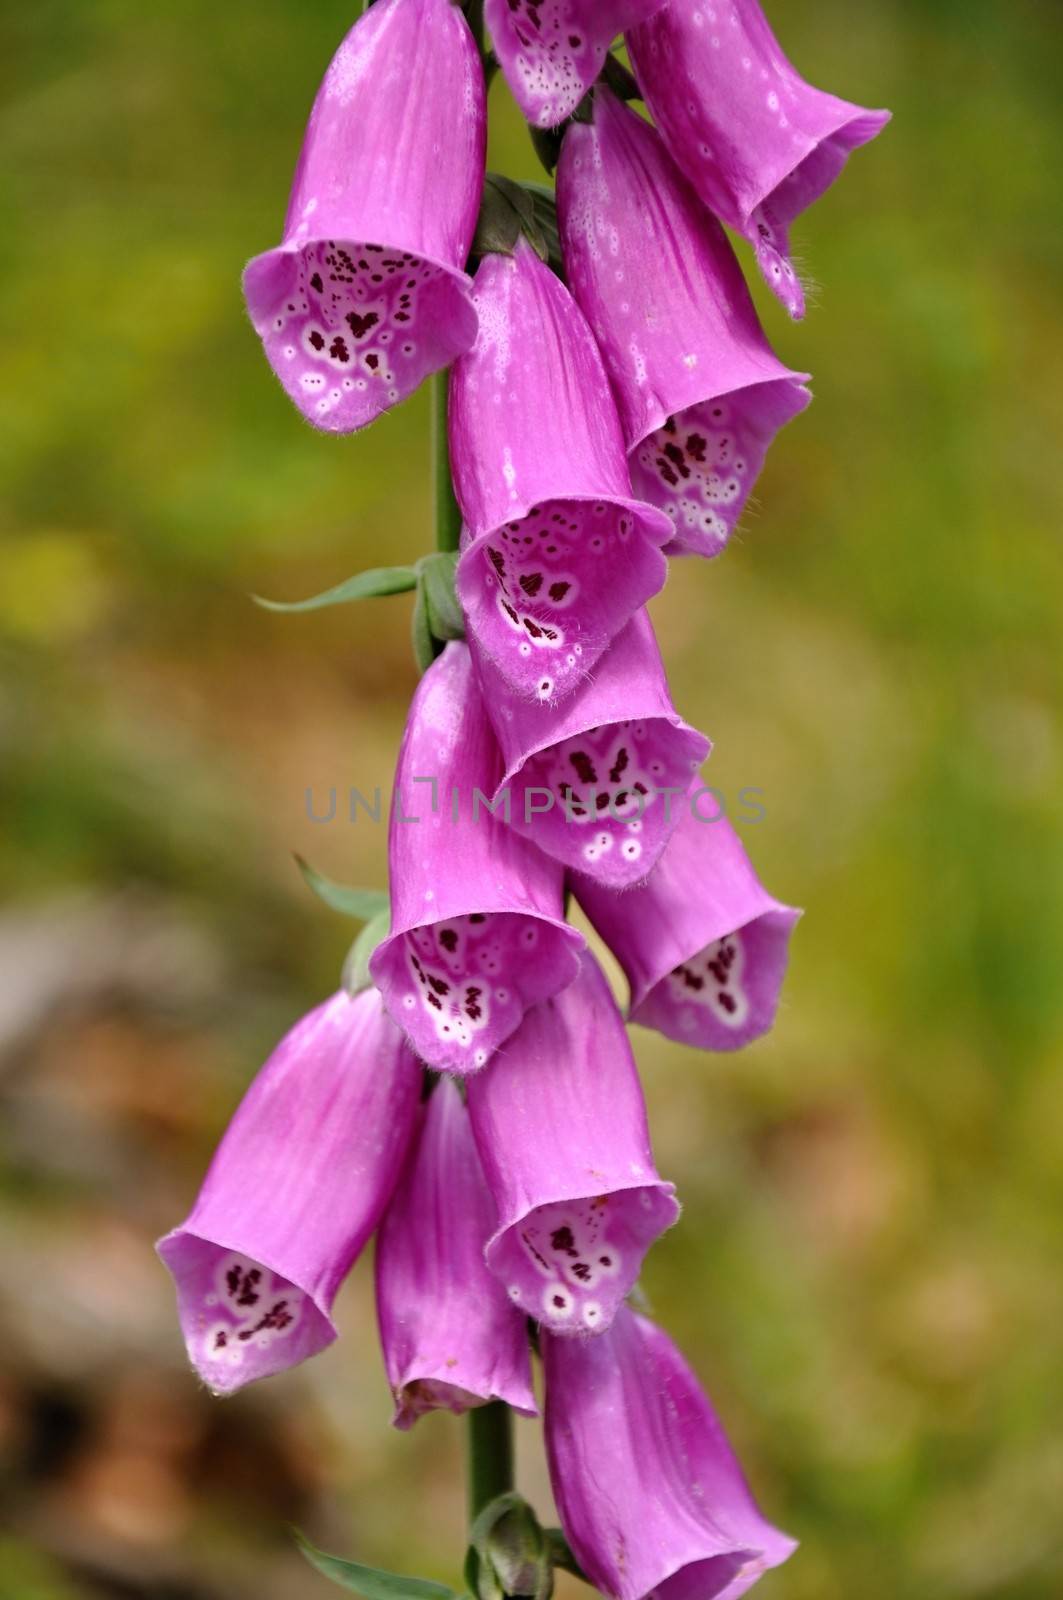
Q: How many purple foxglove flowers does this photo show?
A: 12